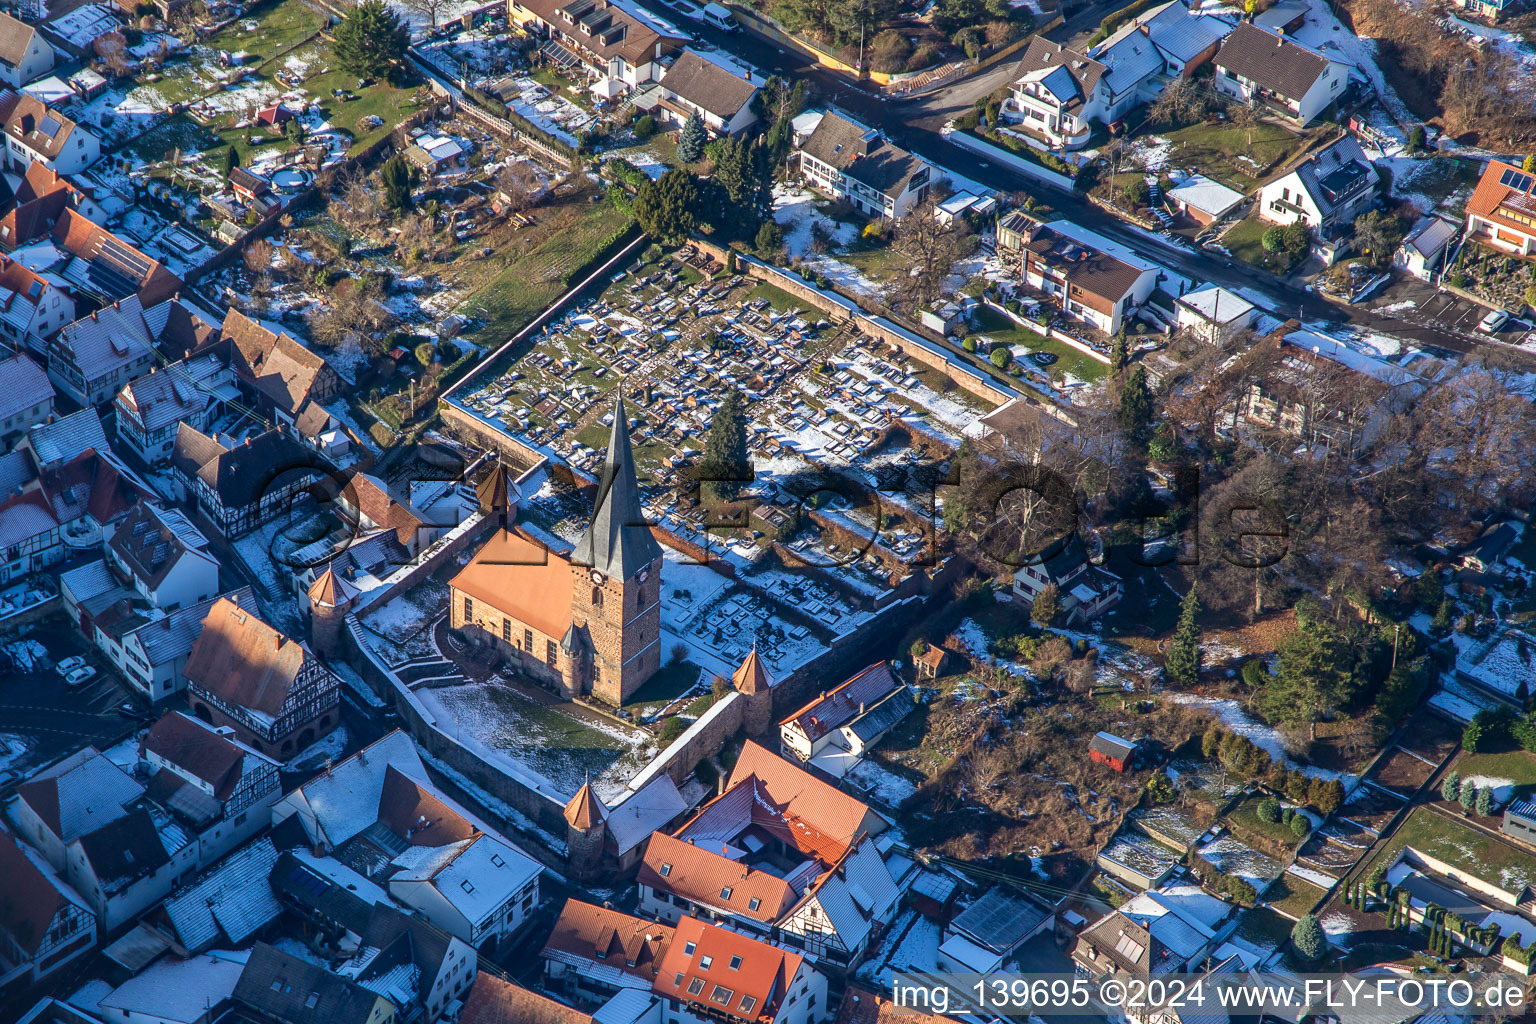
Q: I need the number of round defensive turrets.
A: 4